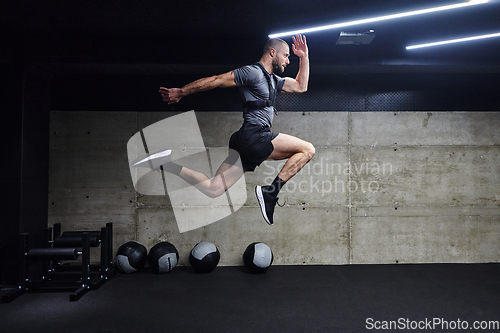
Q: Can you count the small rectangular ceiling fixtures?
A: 1